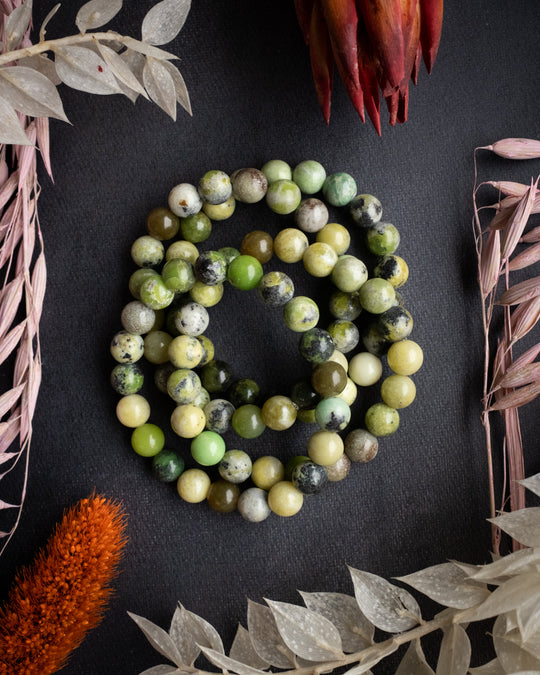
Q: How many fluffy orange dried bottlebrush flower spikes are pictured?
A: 1